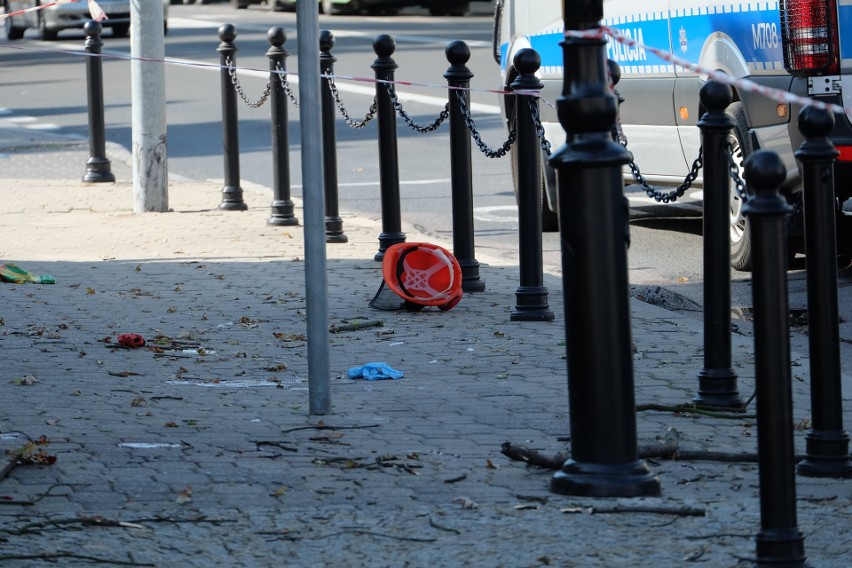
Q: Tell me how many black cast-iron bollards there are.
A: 11